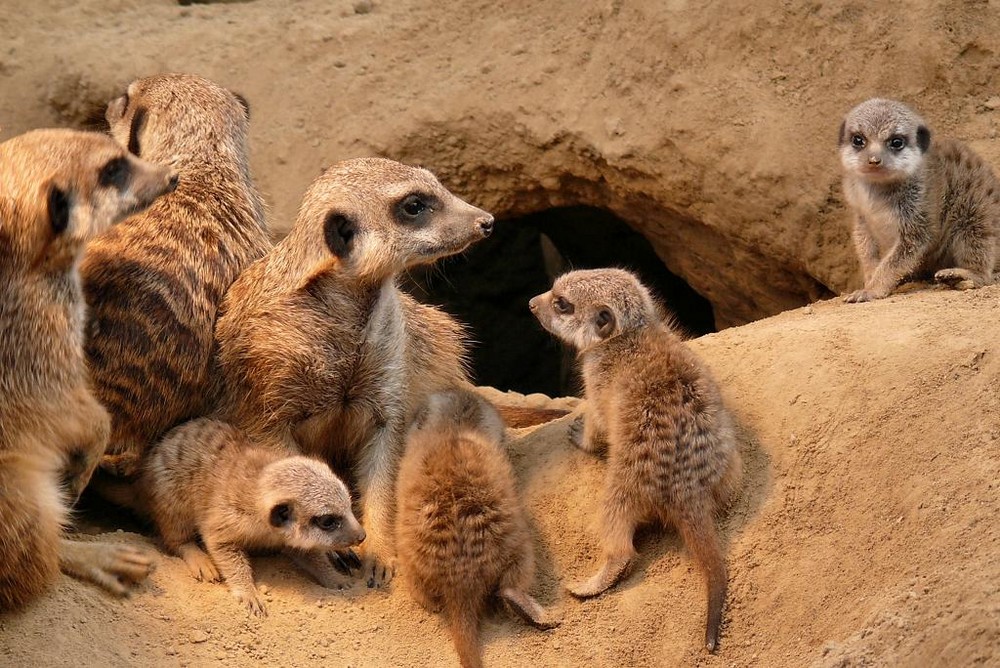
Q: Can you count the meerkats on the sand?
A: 7